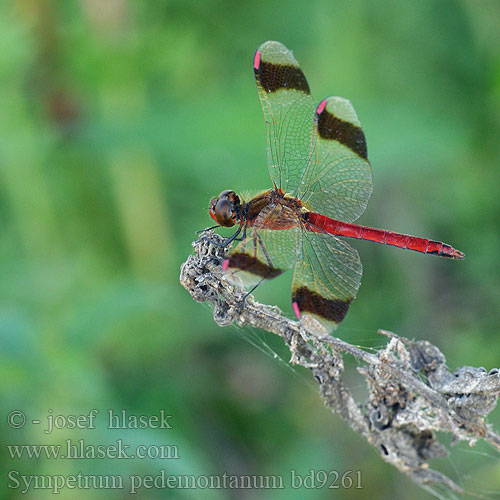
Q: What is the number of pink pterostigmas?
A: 4